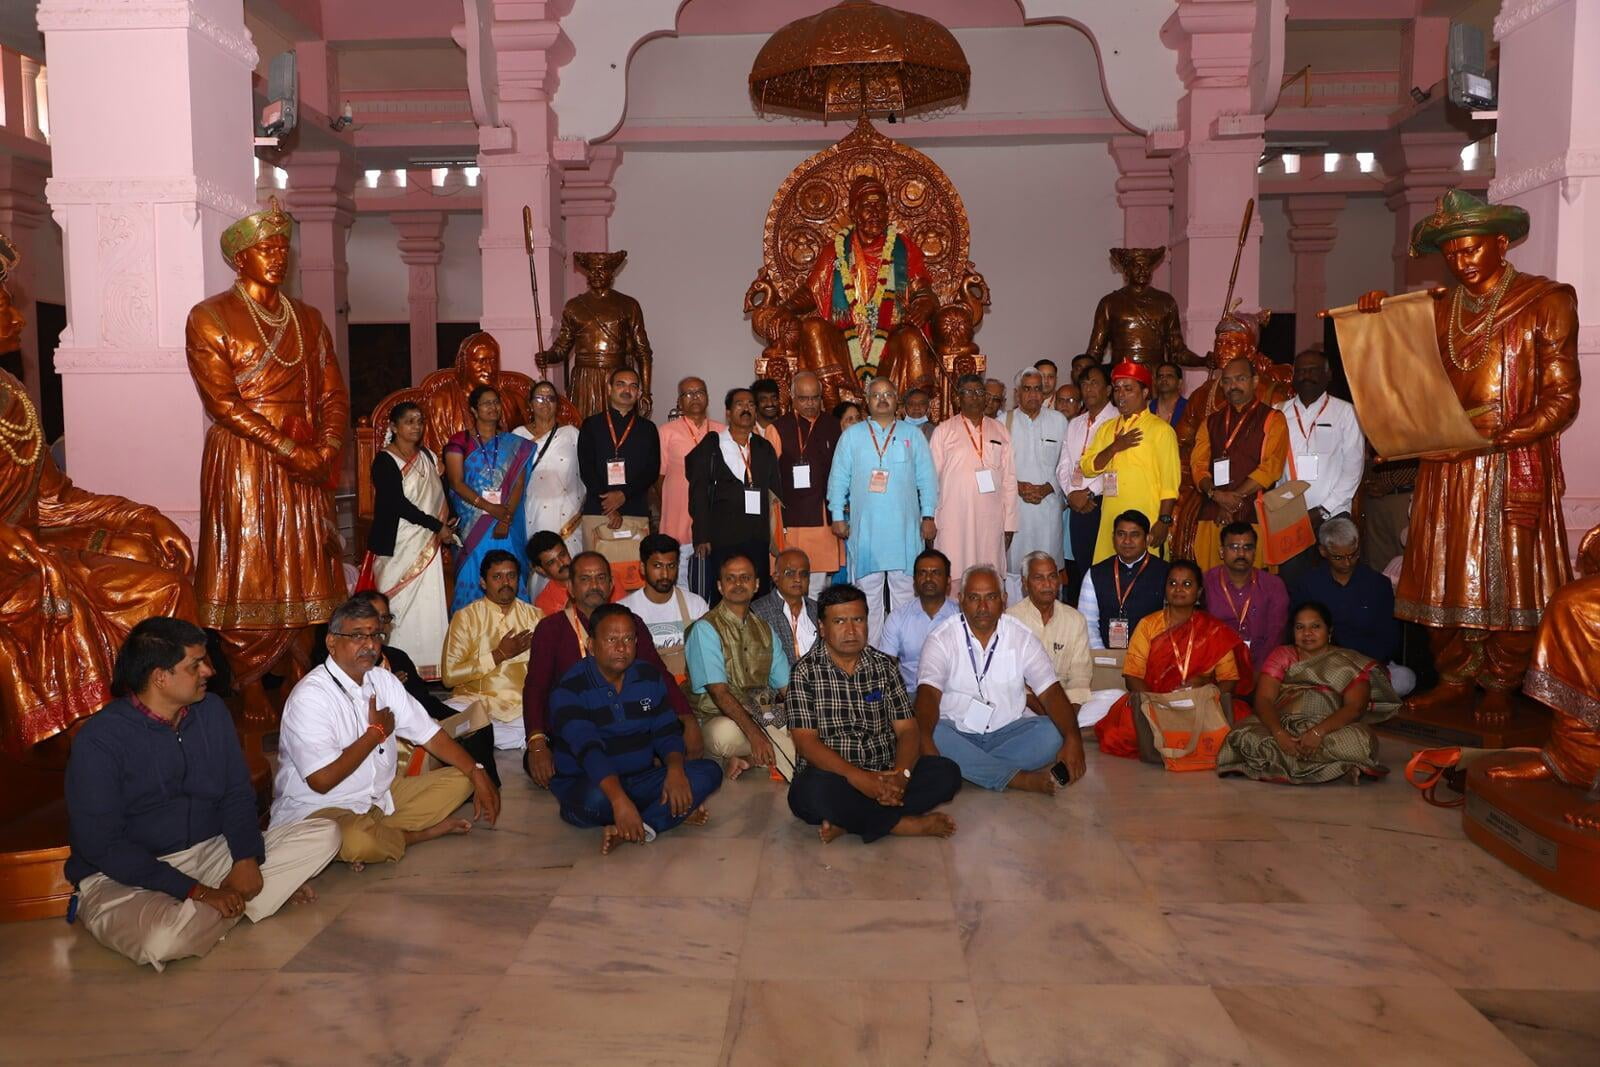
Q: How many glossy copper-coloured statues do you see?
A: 9